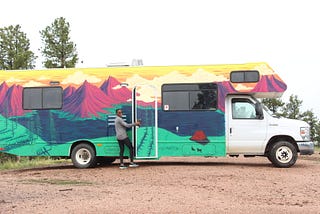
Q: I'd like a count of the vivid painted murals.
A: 1